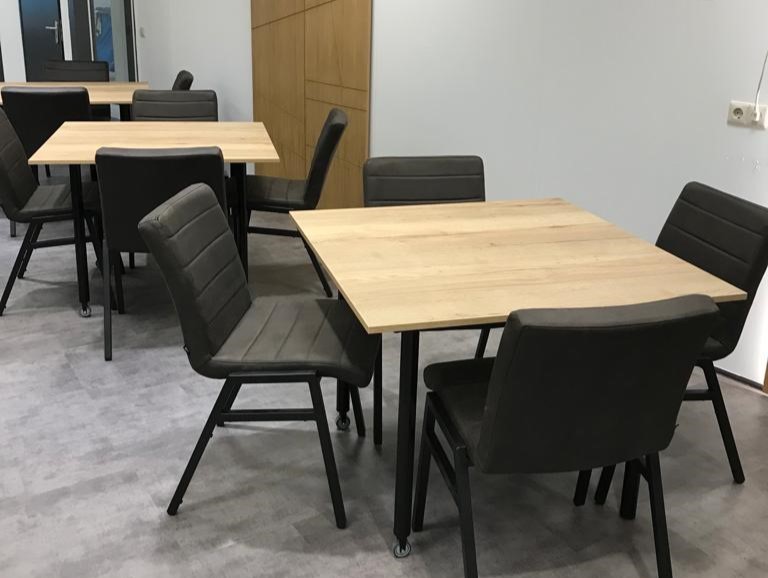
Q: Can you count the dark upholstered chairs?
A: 11